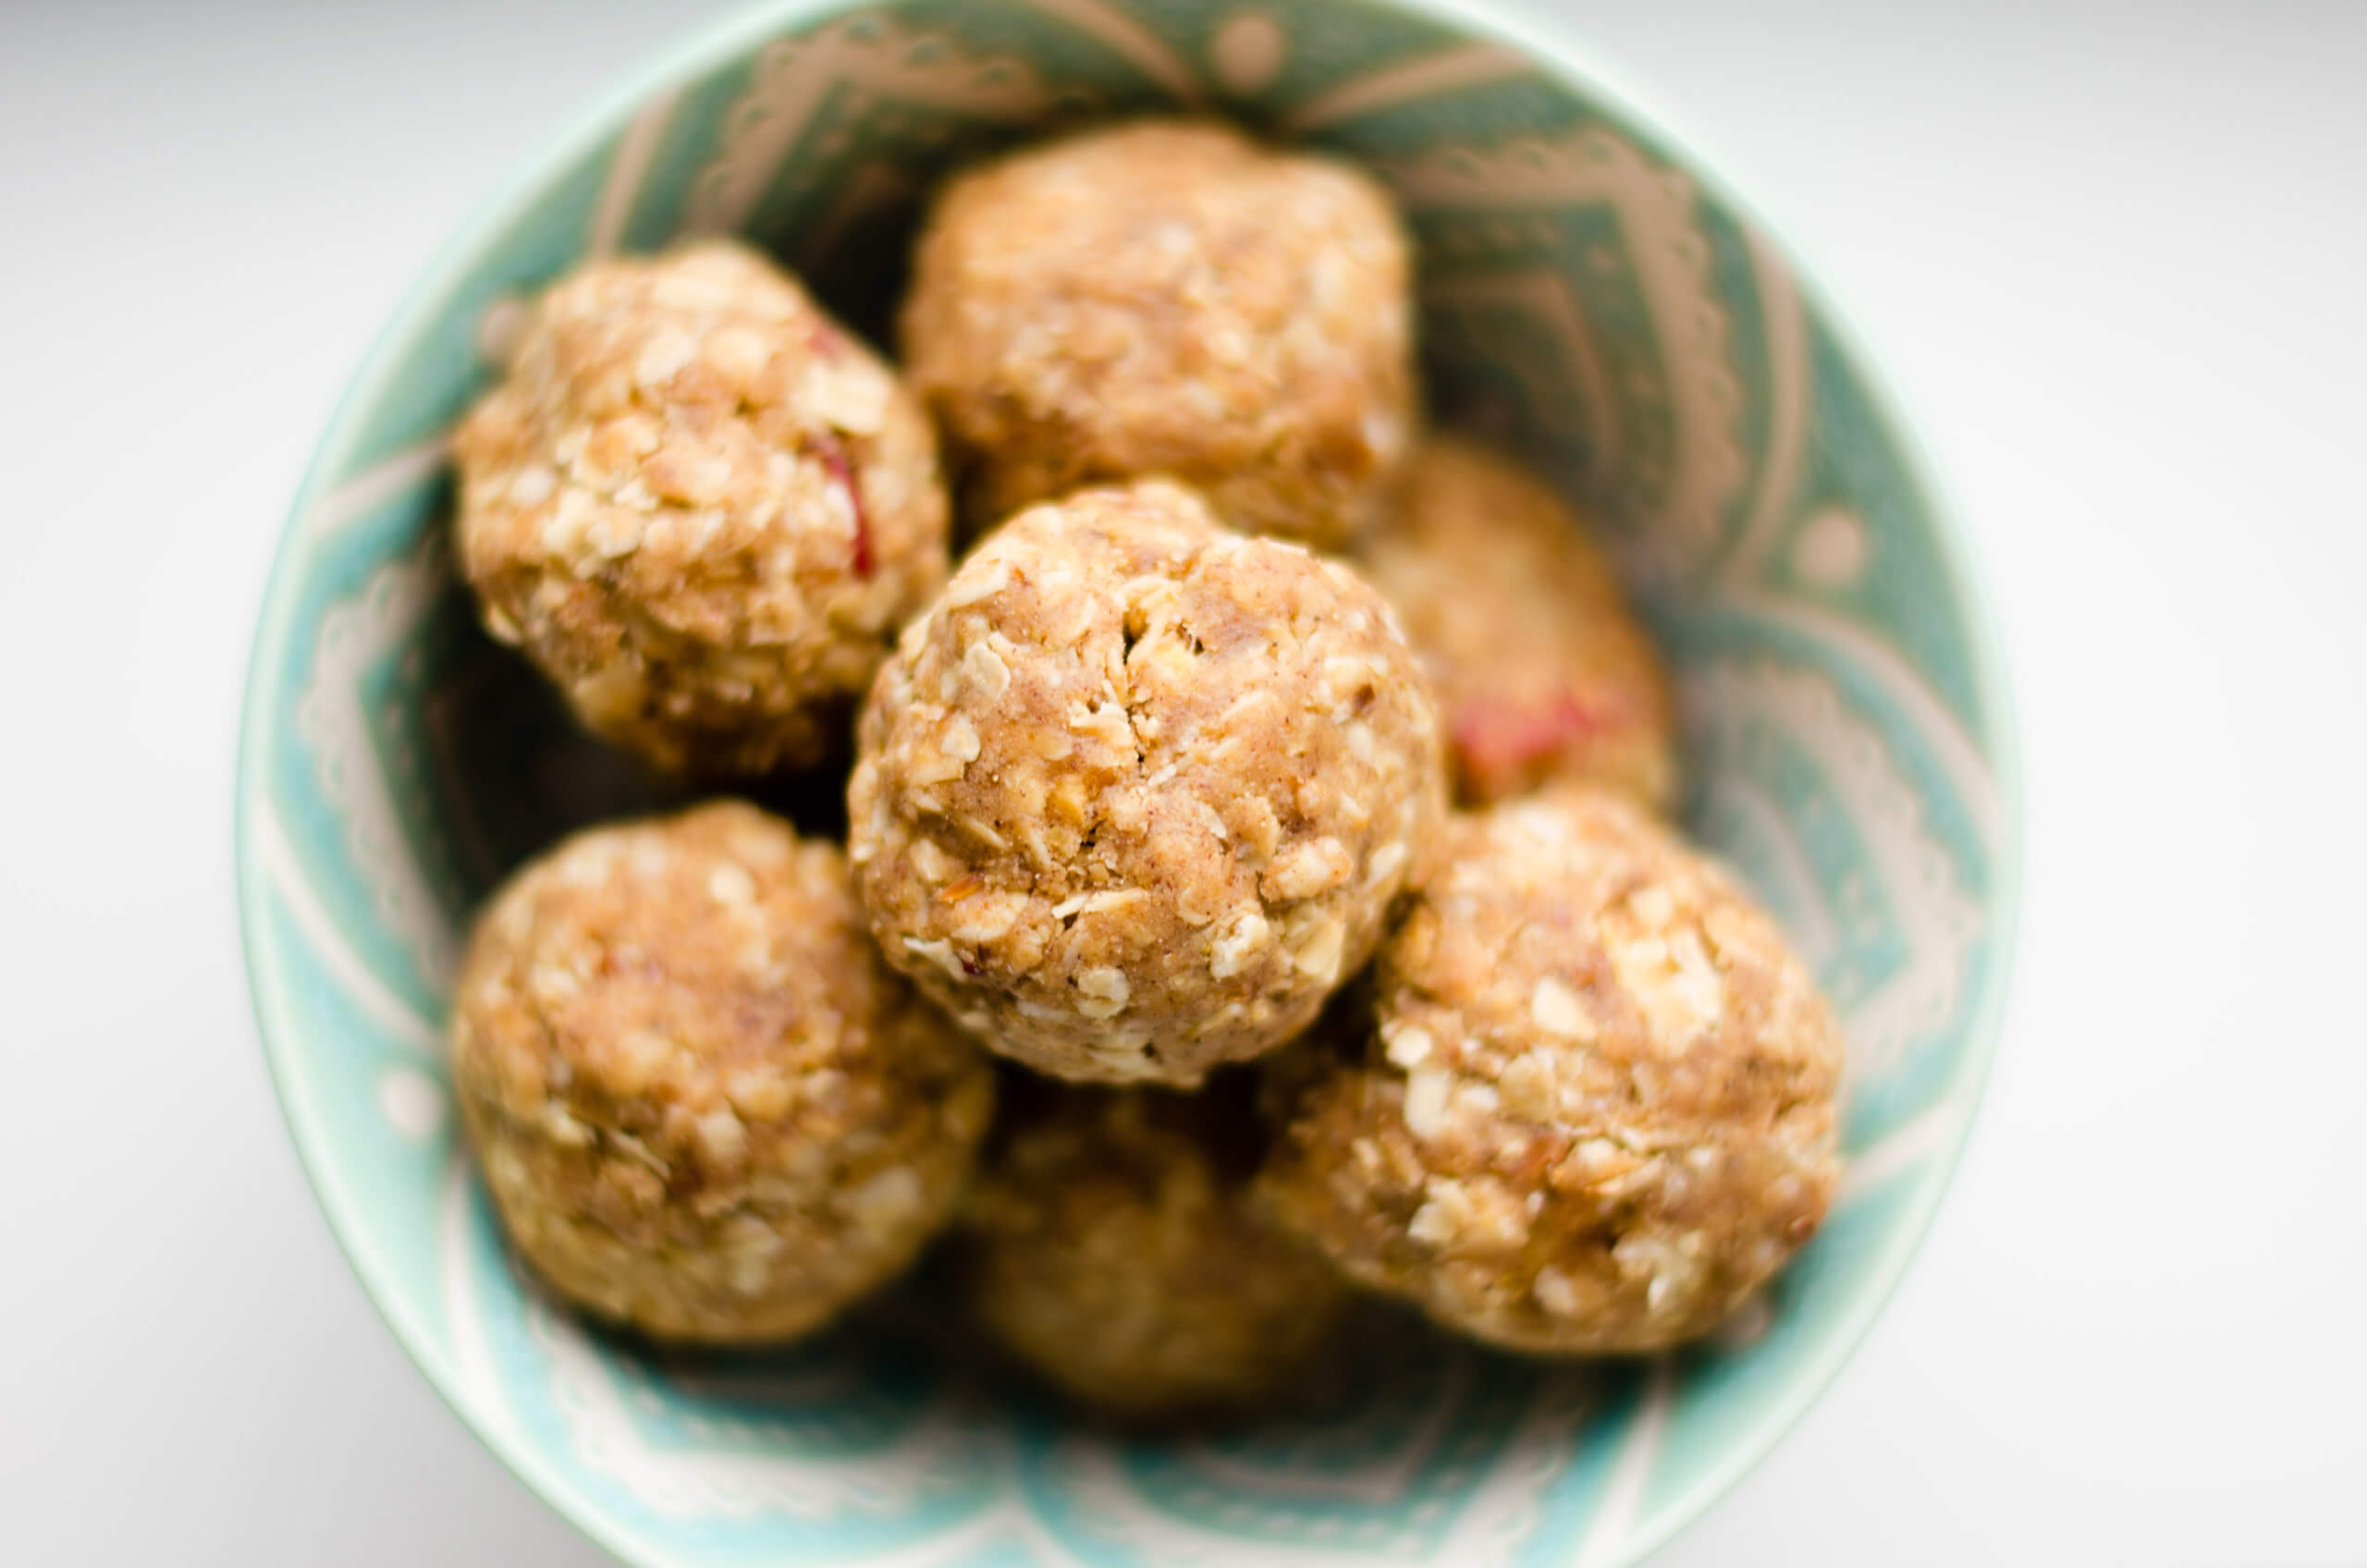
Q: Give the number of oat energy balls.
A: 7